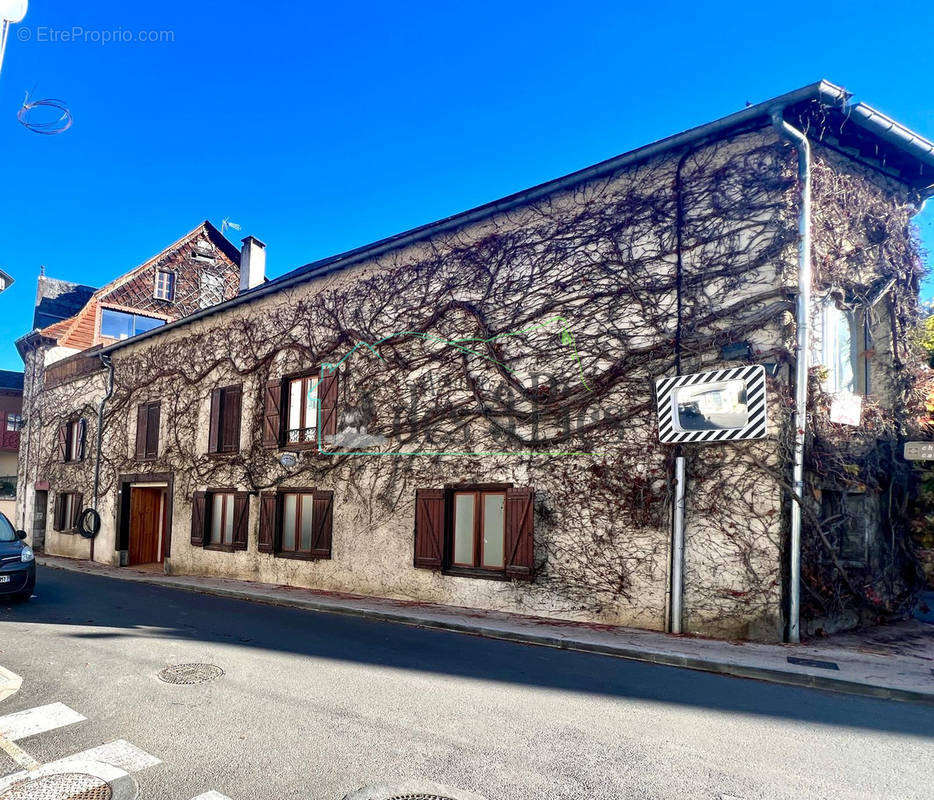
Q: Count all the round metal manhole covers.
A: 3